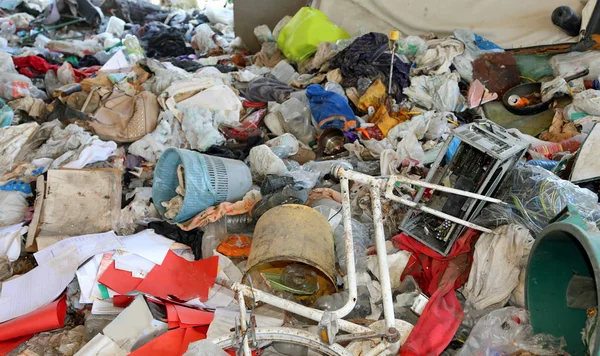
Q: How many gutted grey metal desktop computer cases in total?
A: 1